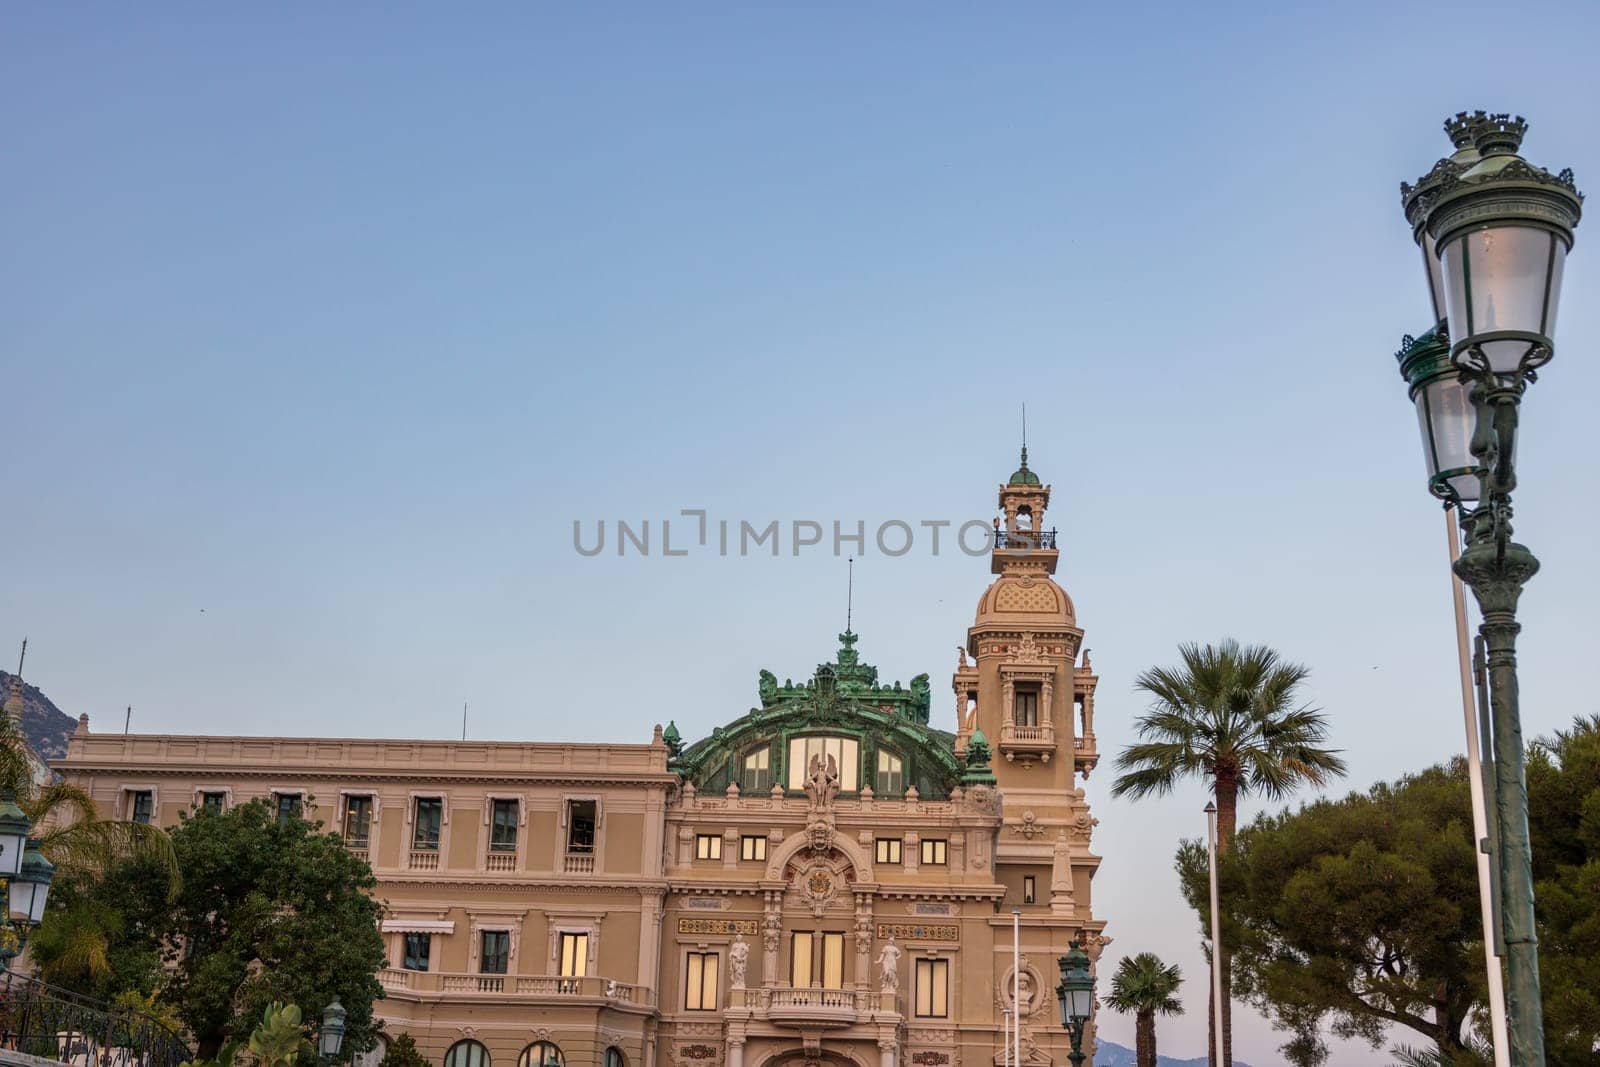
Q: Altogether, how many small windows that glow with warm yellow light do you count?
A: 4